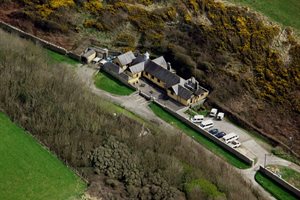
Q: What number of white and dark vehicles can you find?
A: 8